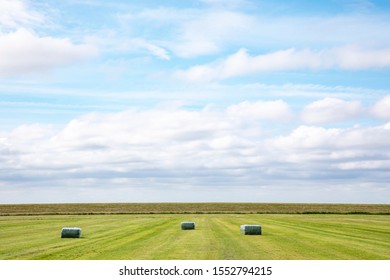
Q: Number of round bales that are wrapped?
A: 3